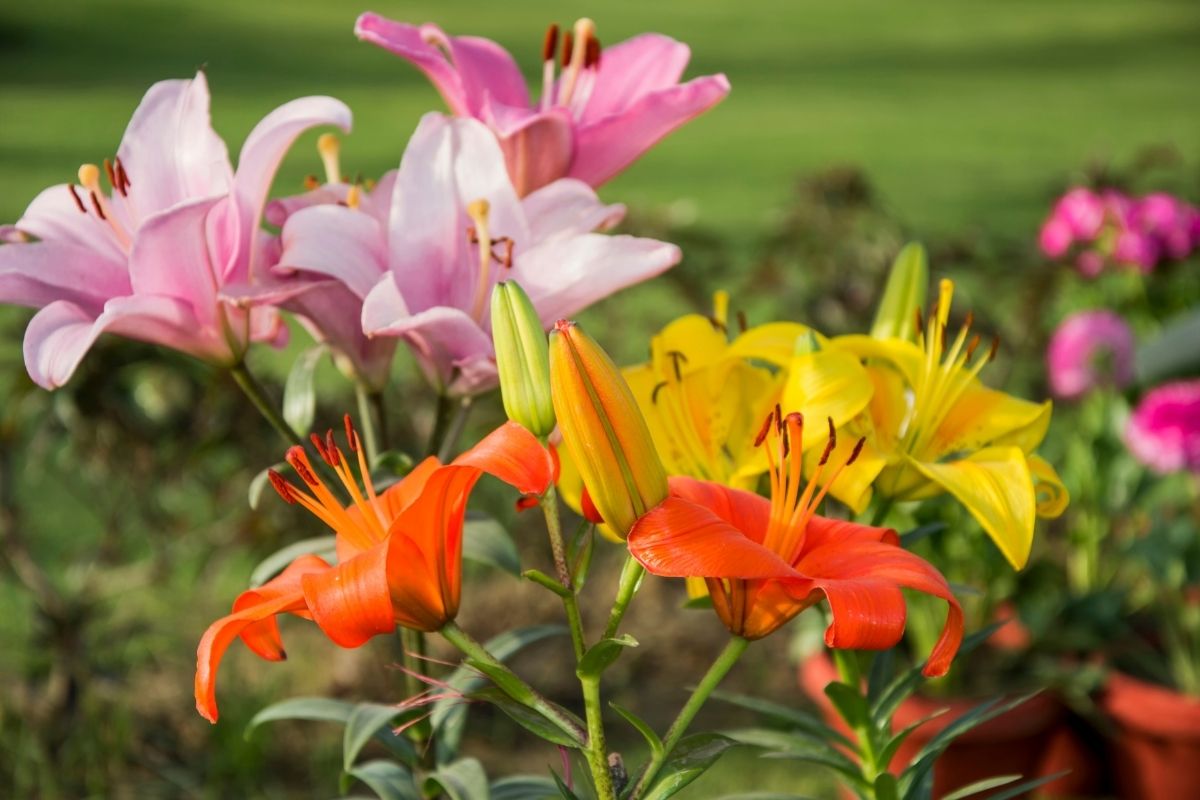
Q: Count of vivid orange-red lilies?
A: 2